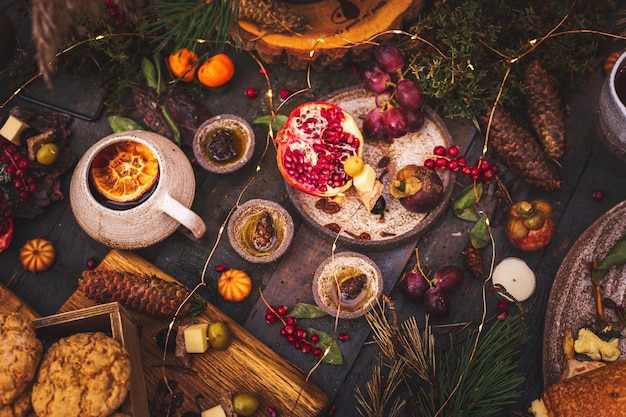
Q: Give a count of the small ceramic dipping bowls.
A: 3